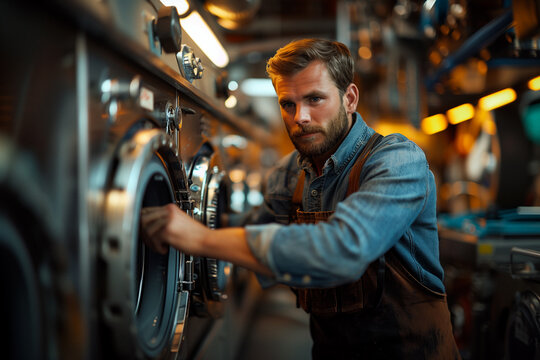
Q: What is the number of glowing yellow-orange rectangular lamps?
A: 4